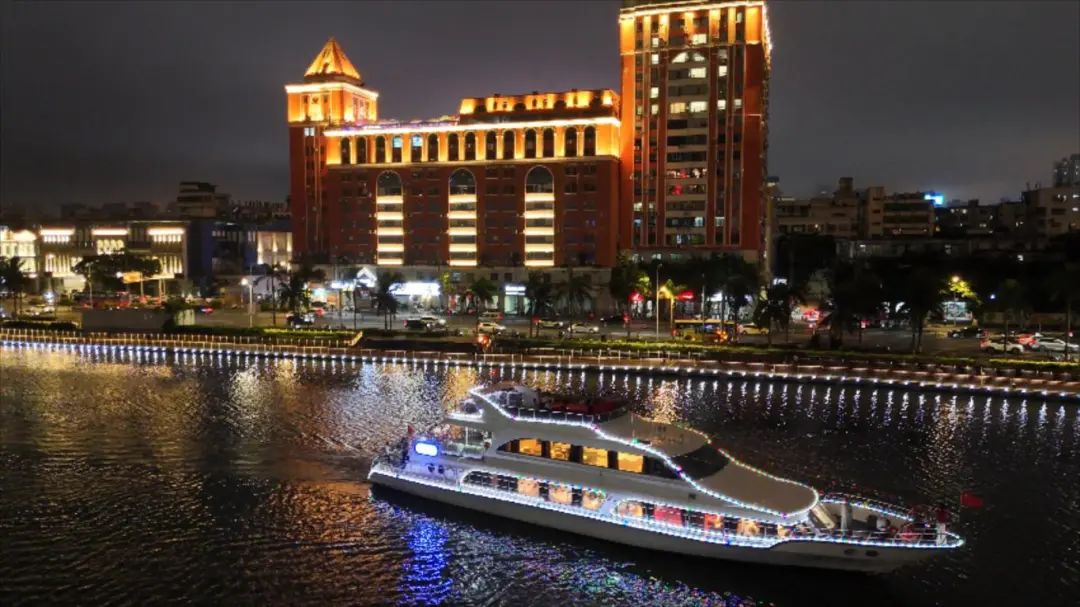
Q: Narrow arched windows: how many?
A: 14